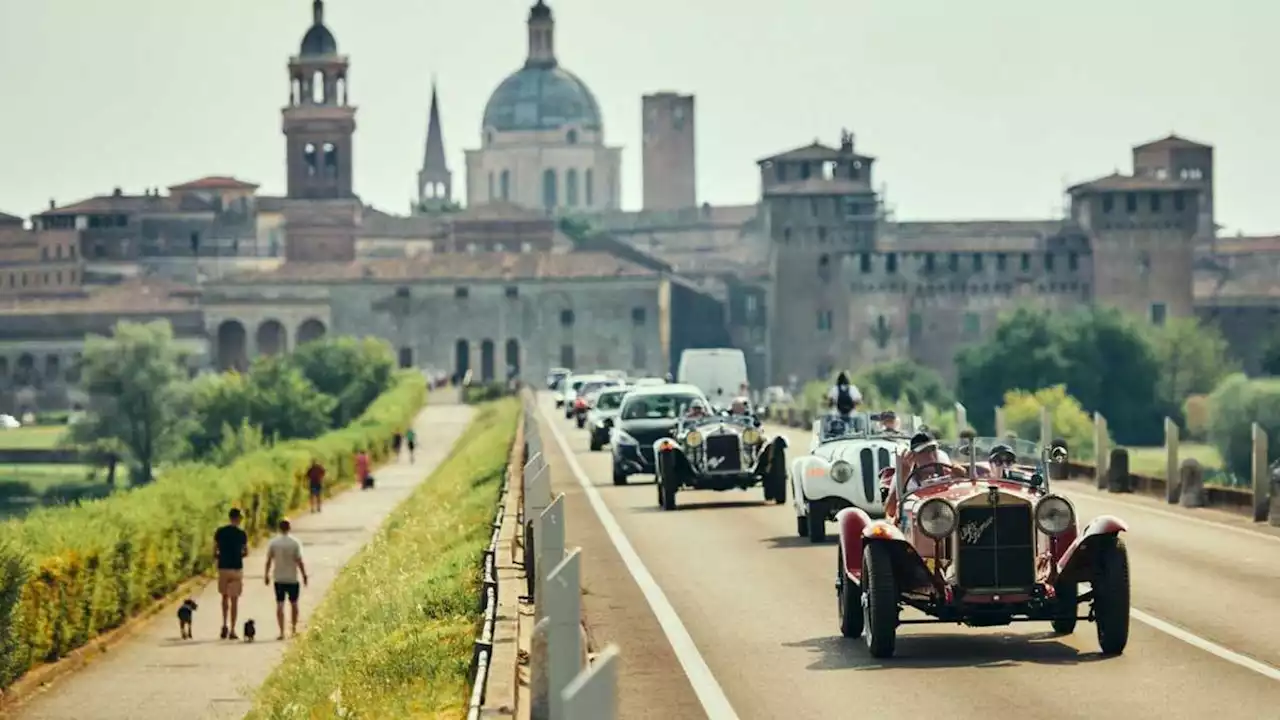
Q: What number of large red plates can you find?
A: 0